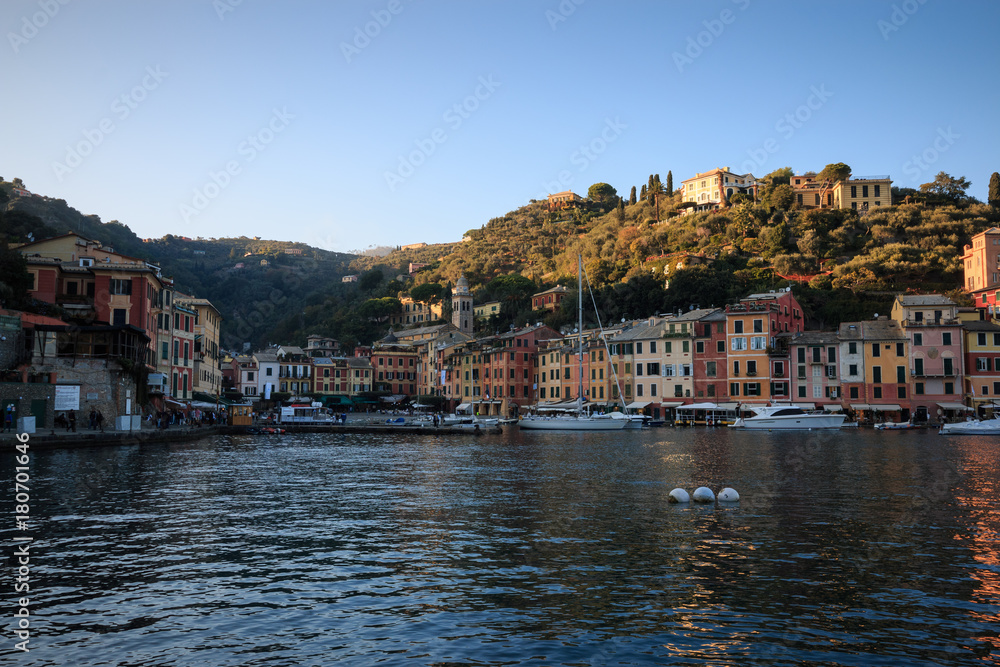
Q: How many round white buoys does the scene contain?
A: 3